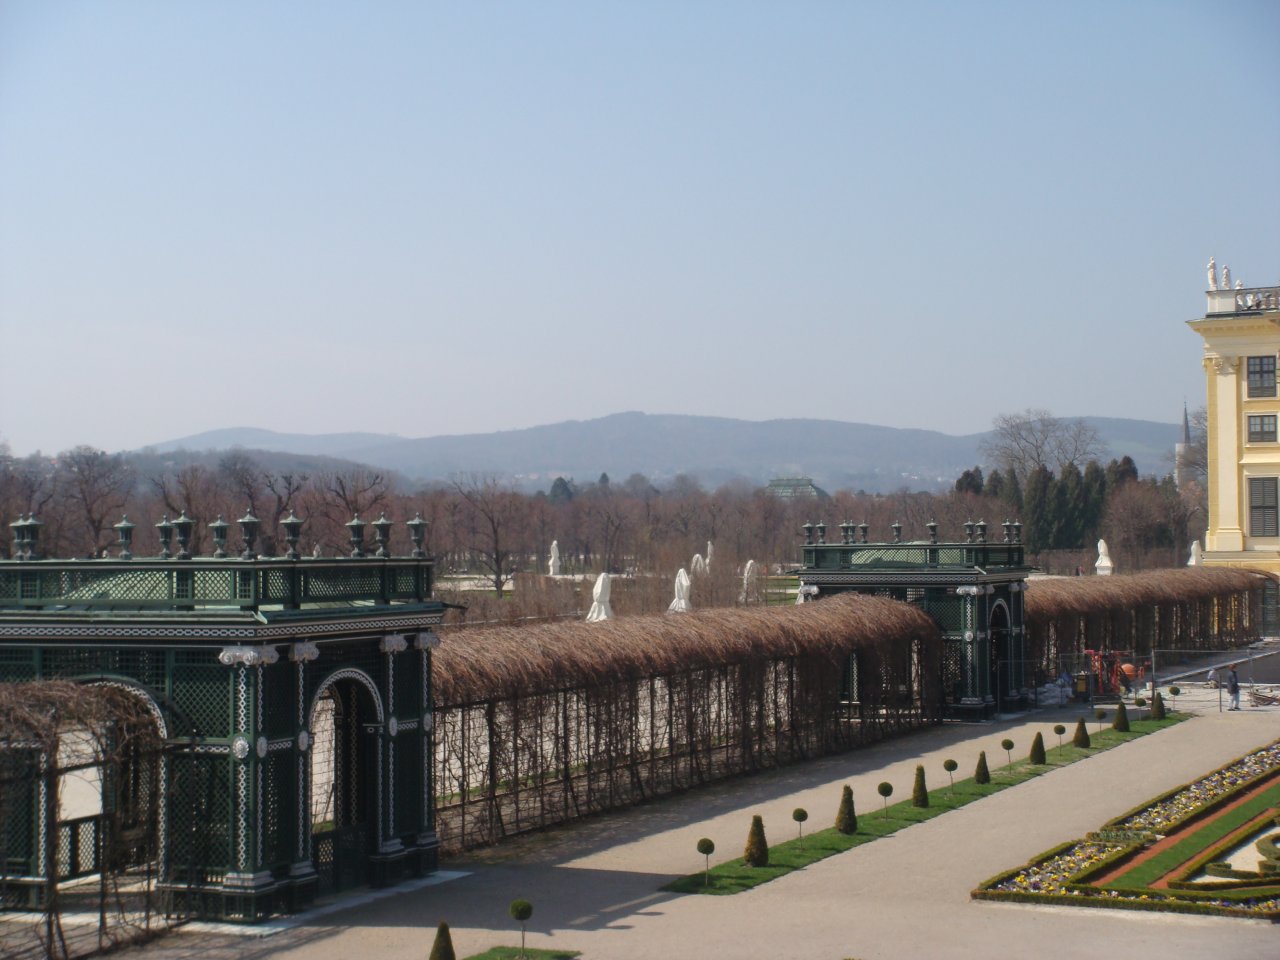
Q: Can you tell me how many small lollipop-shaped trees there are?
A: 10